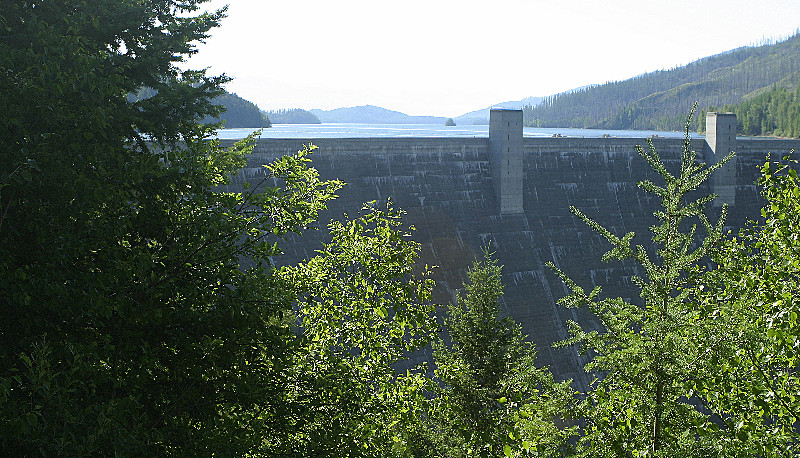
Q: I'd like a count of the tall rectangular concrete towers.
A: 2